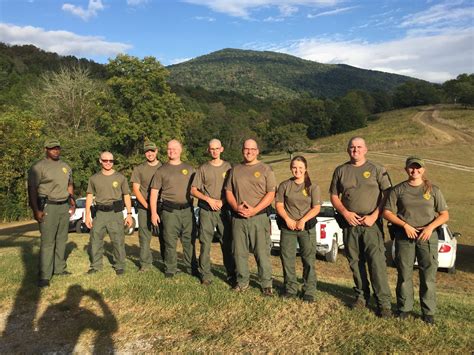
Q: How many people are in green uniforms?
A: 9